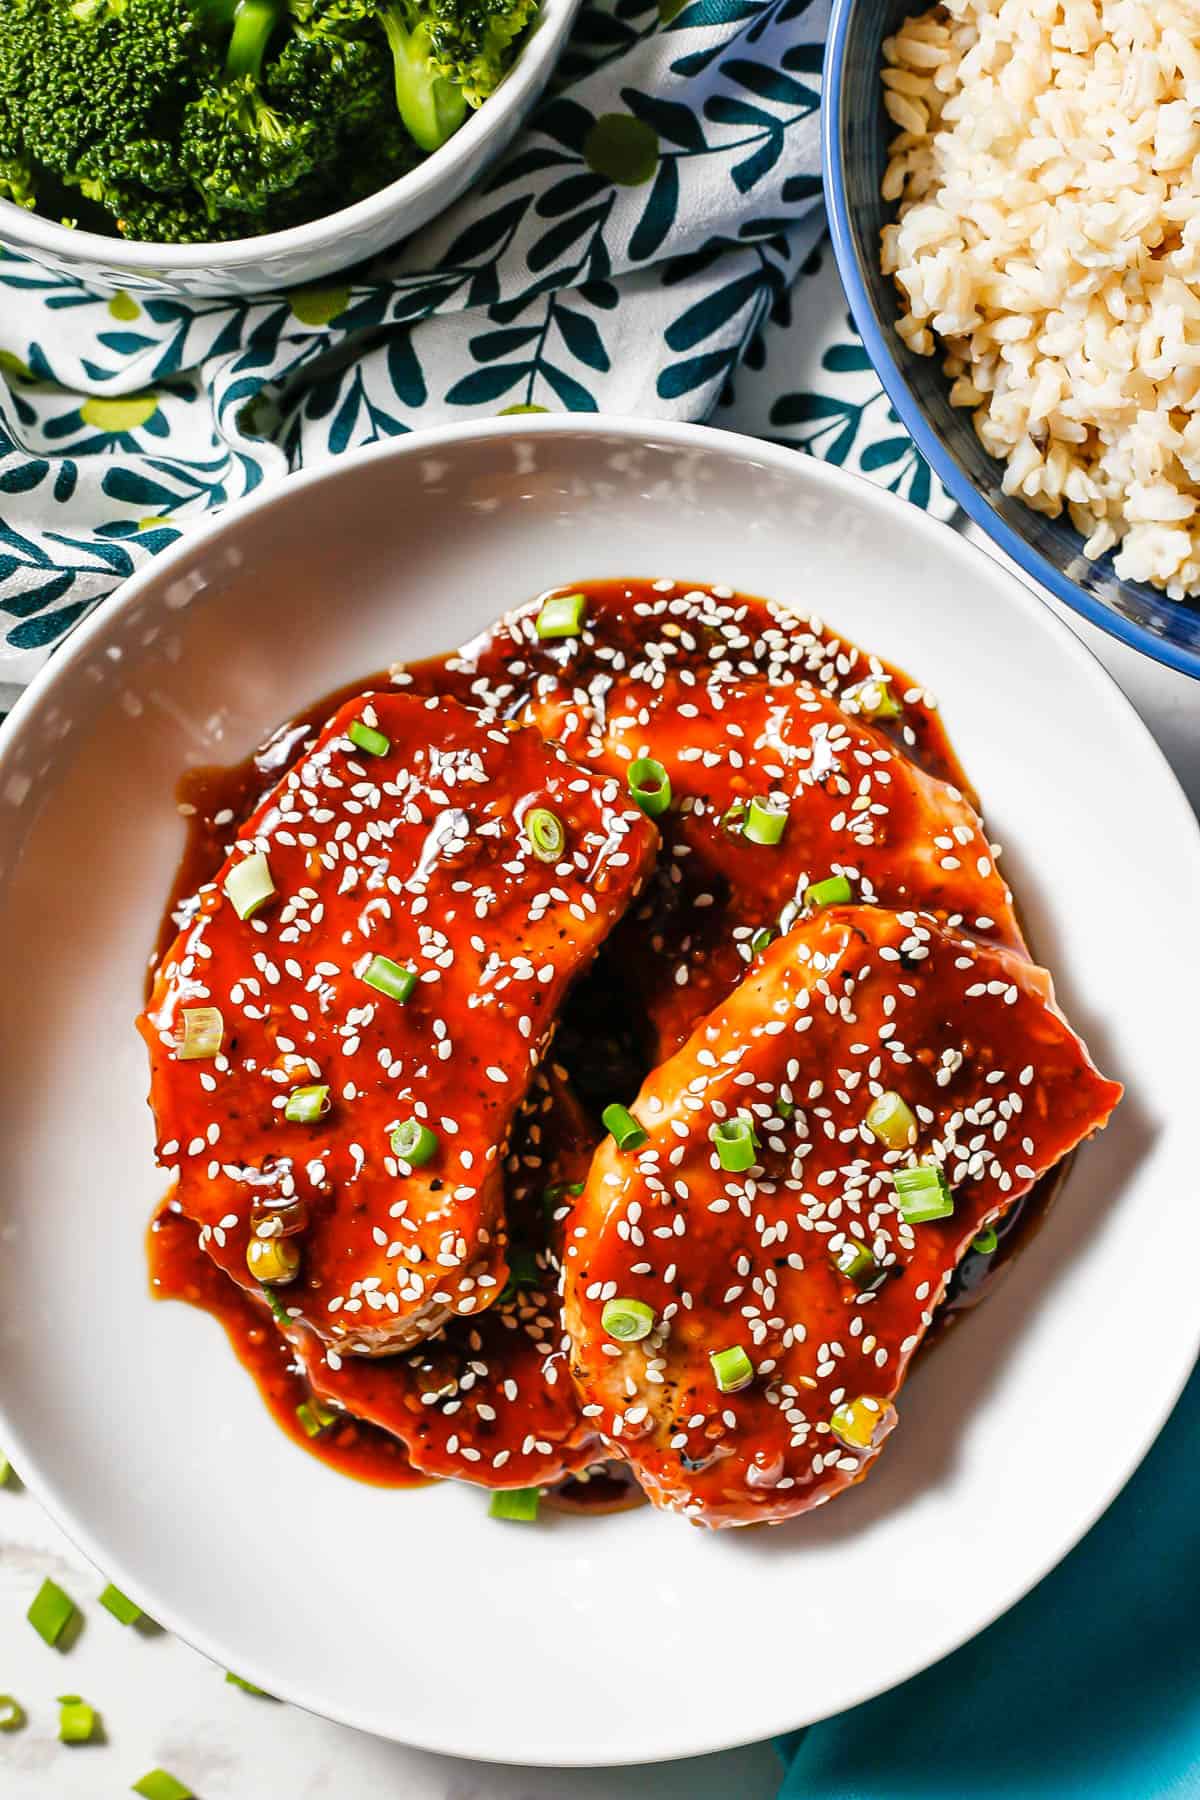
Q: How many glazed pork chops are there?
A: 4